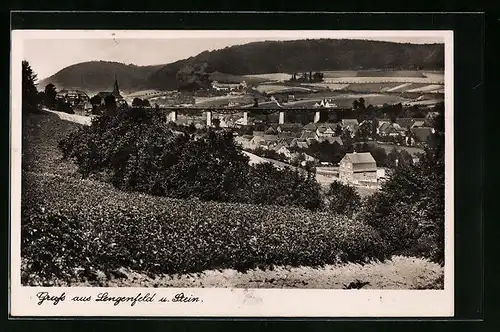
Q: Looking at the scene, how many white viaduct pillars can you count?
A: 5